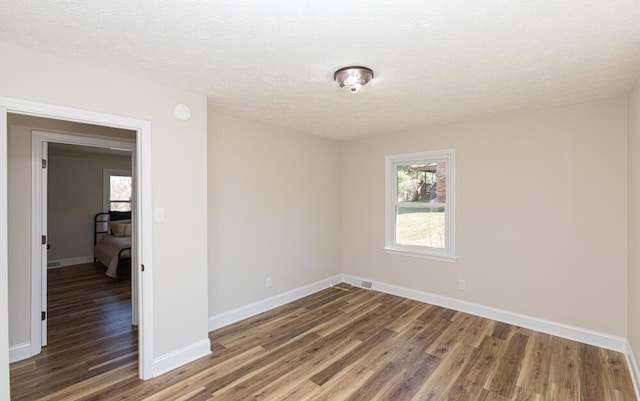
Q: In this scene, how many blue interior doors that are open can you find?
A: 0